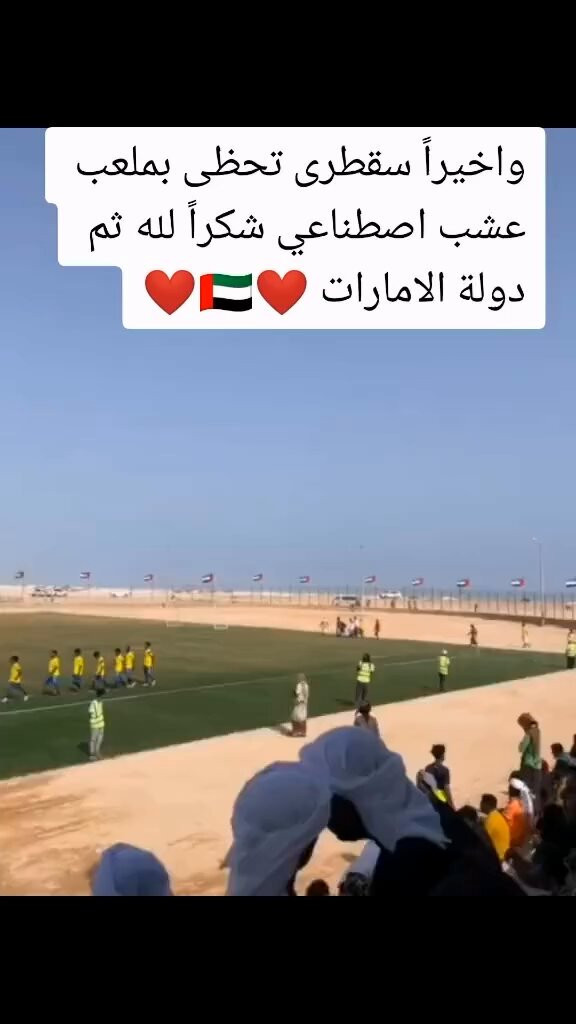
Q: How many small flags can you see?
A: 11